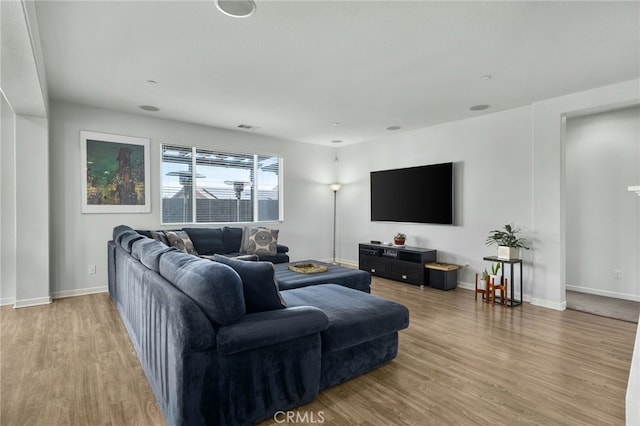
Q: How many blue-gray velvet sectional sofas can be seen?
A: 1